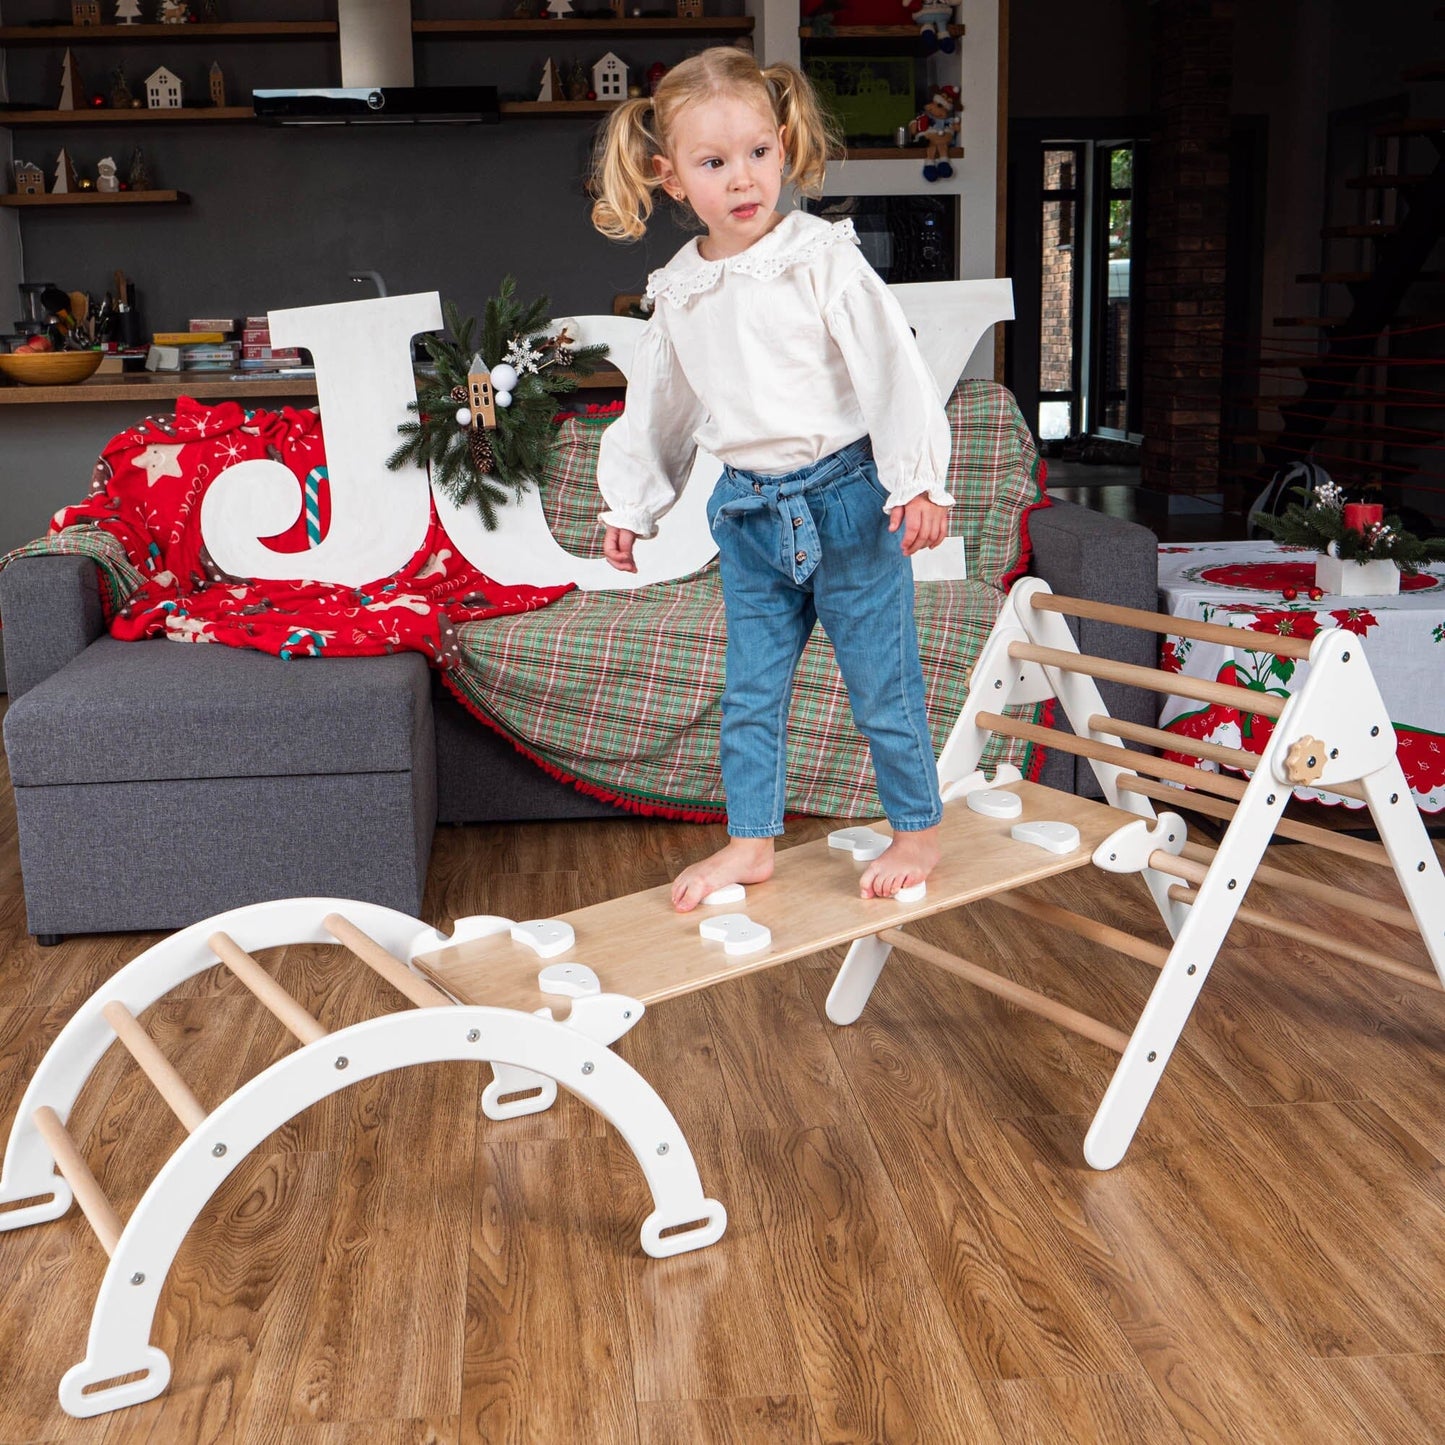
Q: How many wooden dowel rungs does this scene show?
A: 14